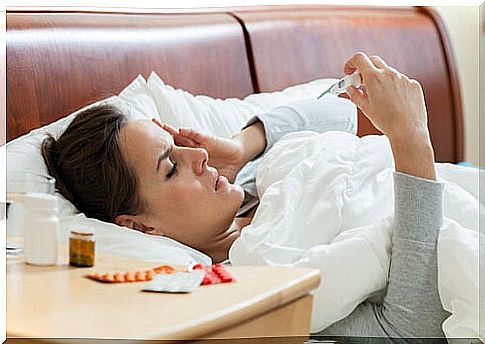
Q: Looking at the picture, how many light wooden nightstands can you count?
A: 1